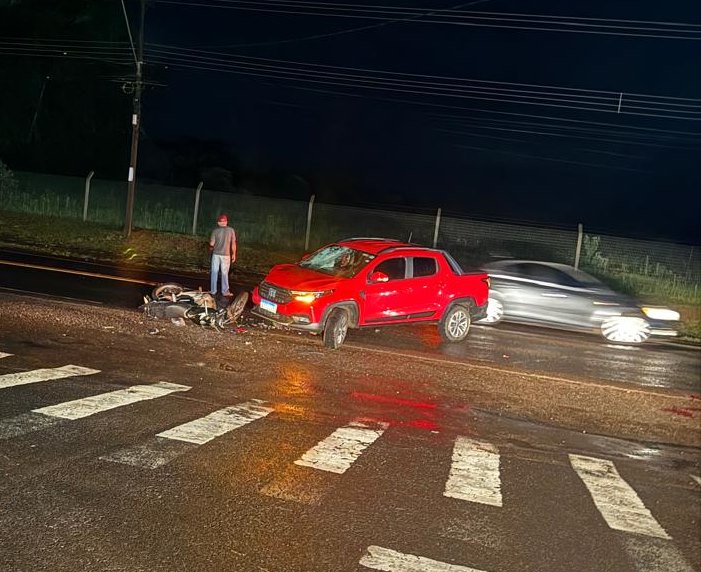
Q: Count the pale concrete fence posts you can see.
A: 5